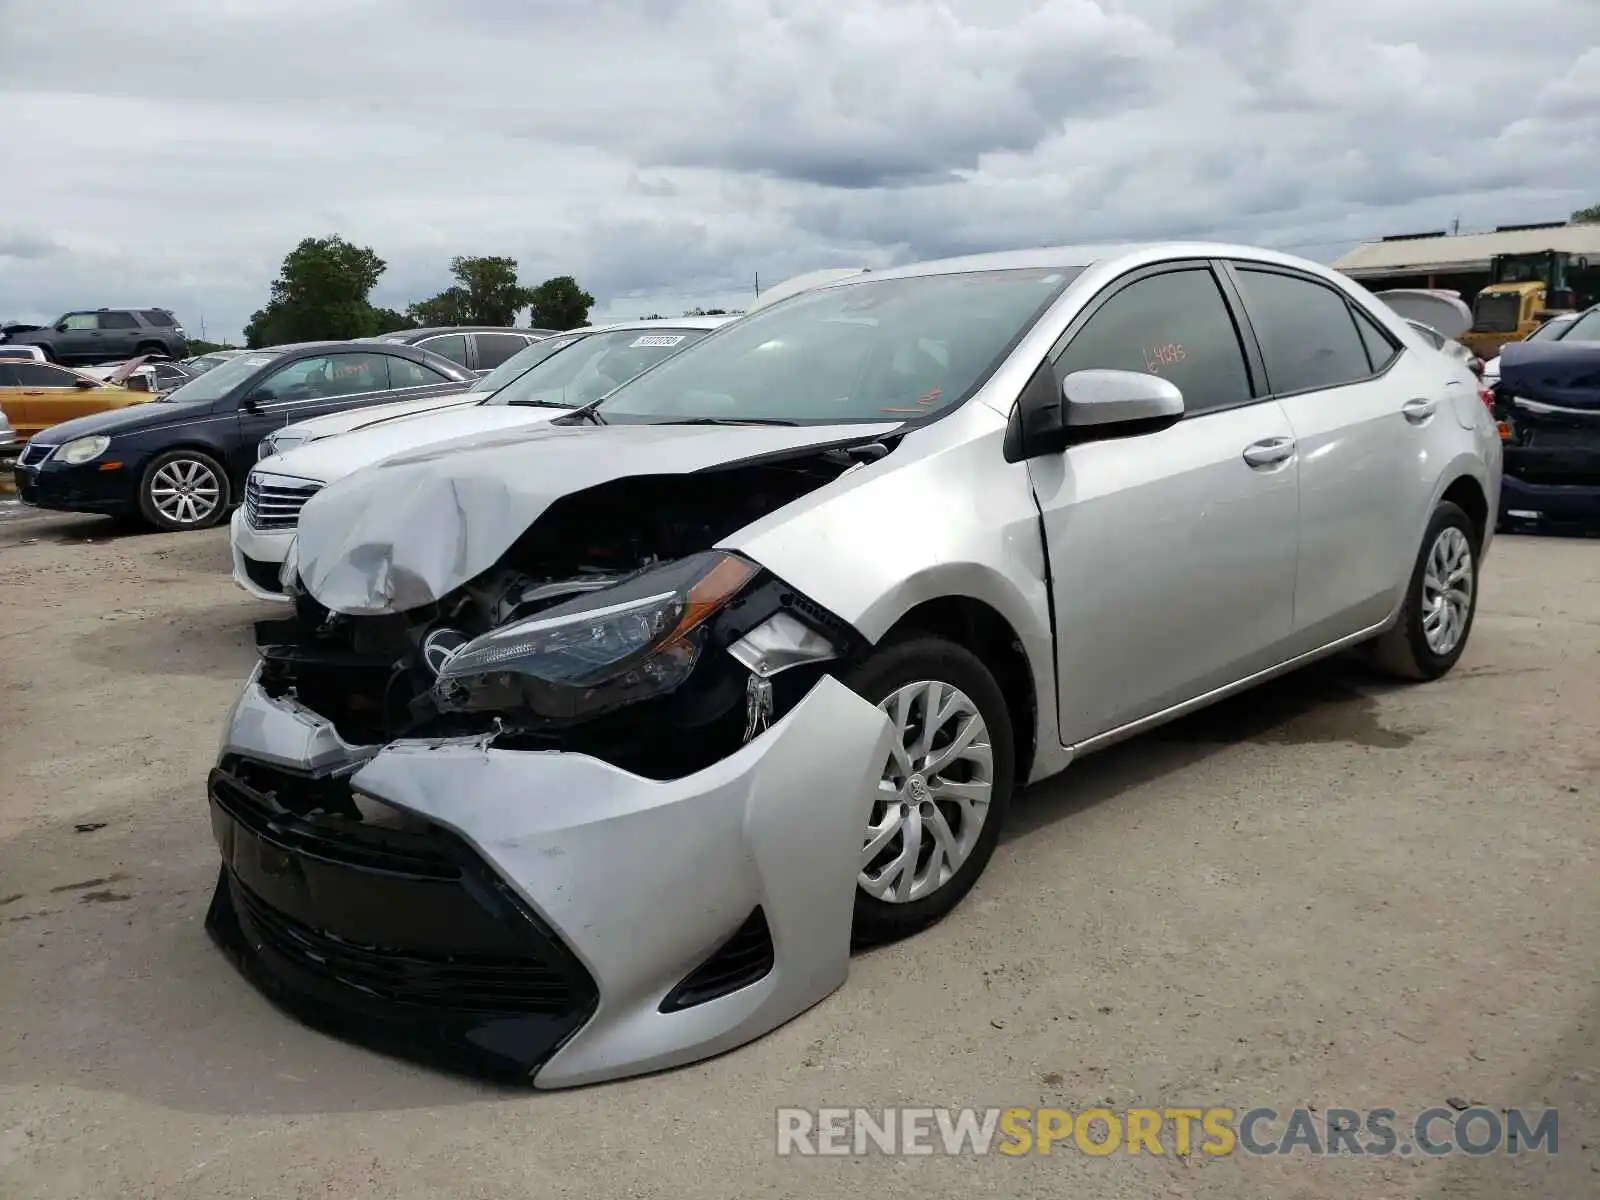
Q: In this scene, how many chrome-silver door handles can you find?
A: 2